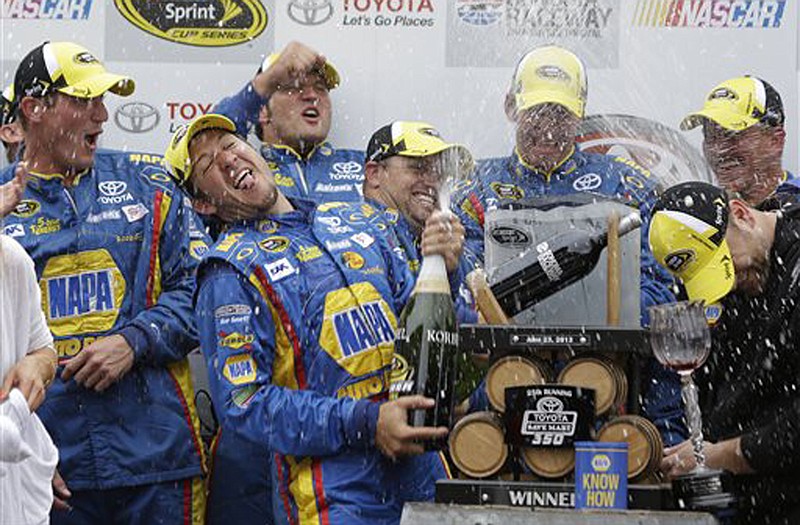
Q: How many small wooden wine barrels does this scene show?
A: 5